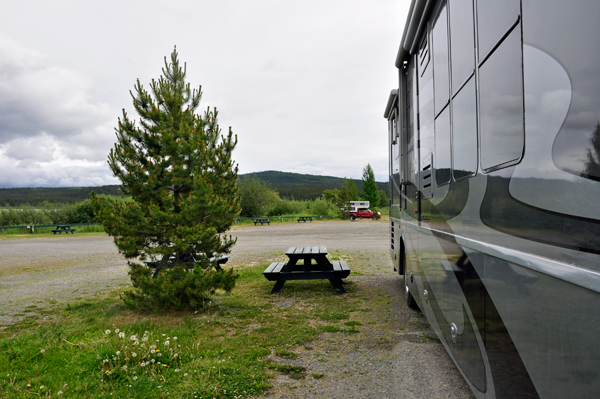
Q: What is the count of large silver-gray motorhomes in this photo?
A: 1